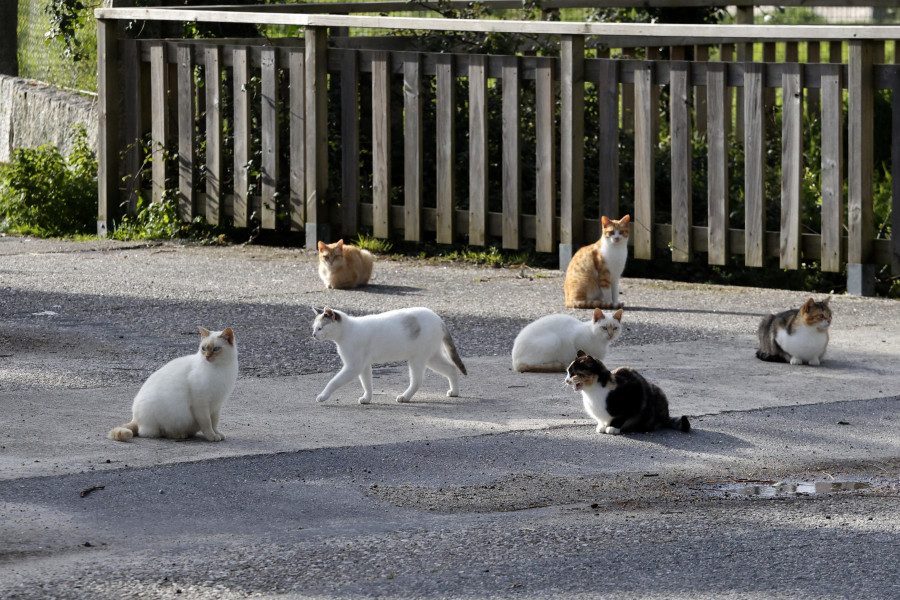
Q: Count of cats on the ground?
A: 7